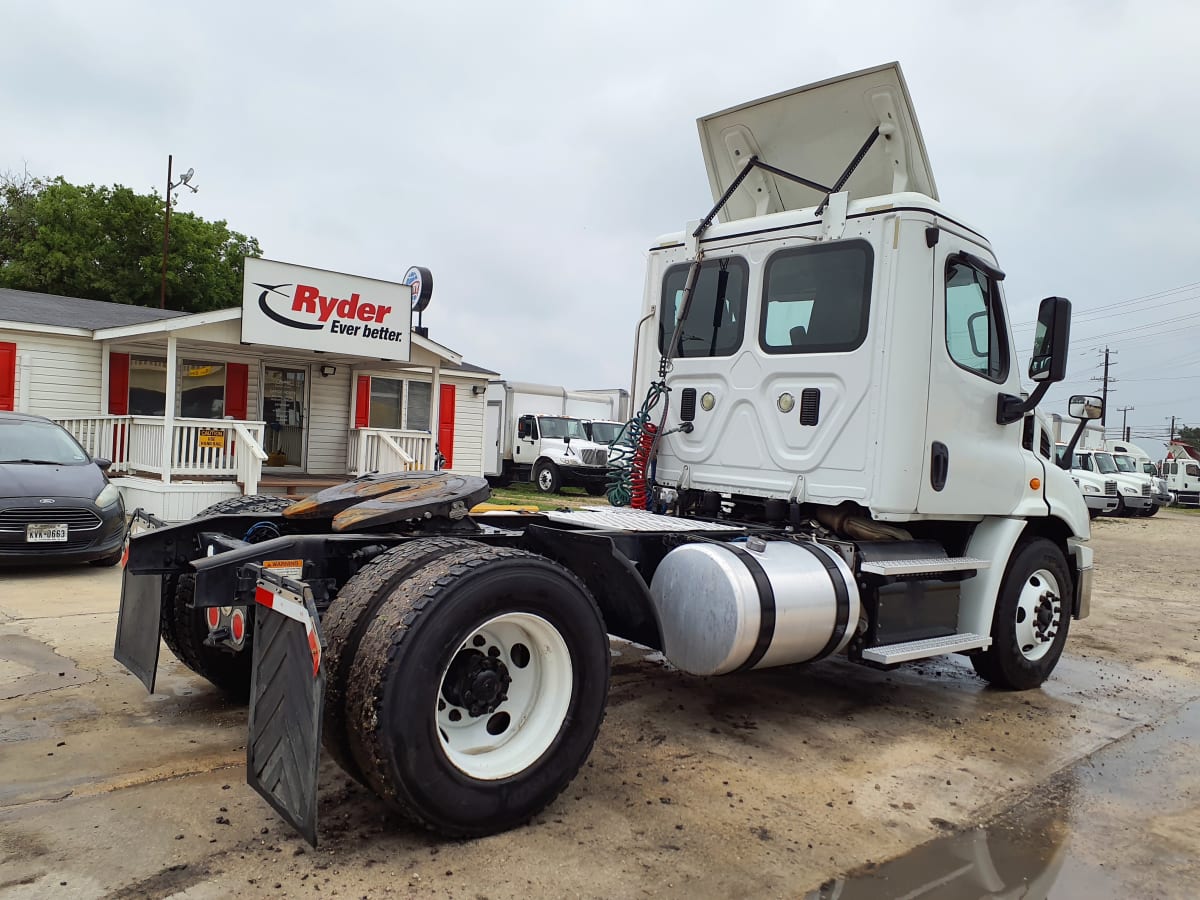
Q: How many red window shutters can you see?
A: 5